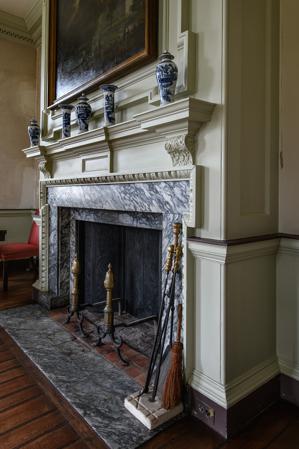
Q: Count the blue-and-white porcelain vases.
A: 5